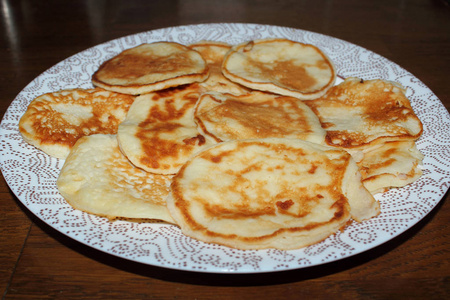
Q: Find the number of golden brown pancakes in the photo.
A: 10